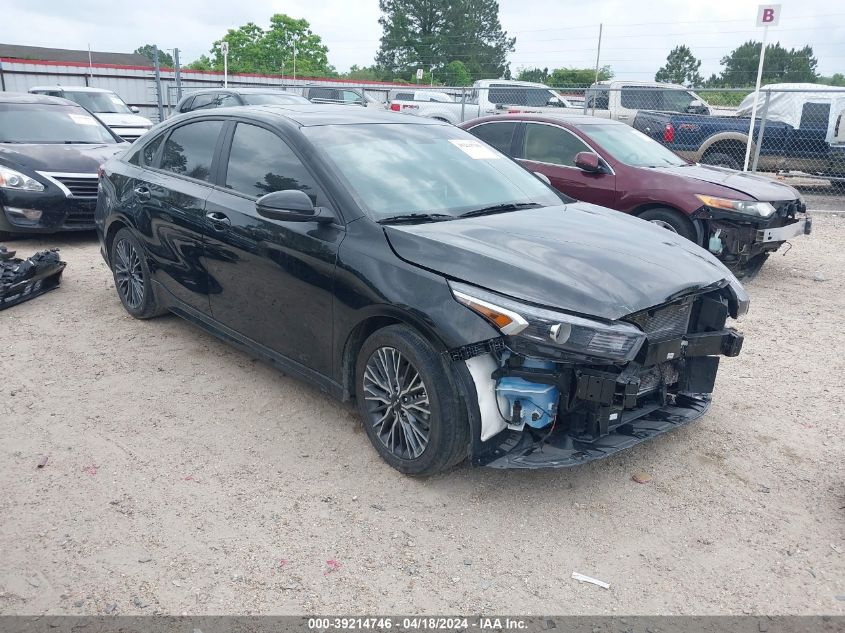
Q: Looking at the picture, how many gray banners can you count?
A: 1